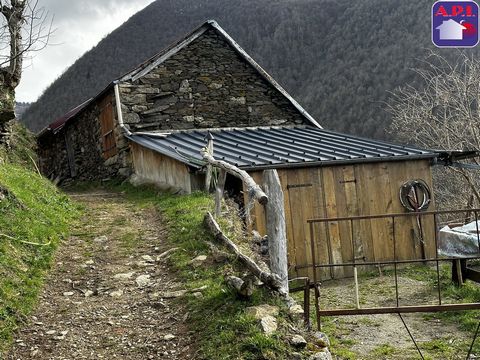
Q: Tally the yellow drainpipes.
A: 0